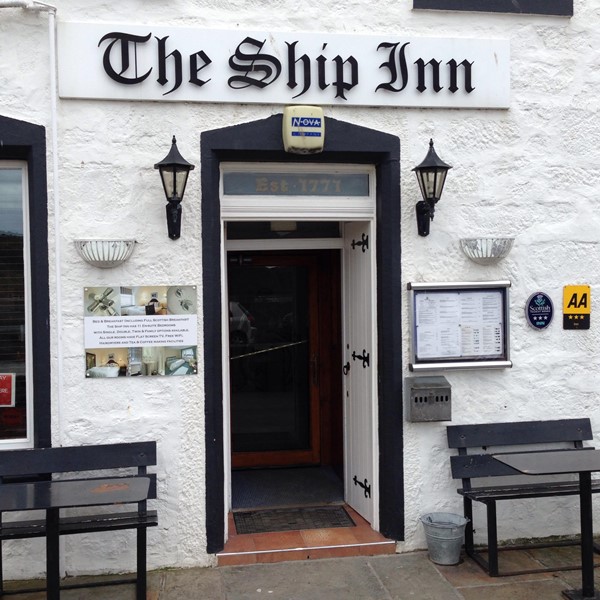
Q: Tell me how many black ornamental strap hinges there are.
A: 3